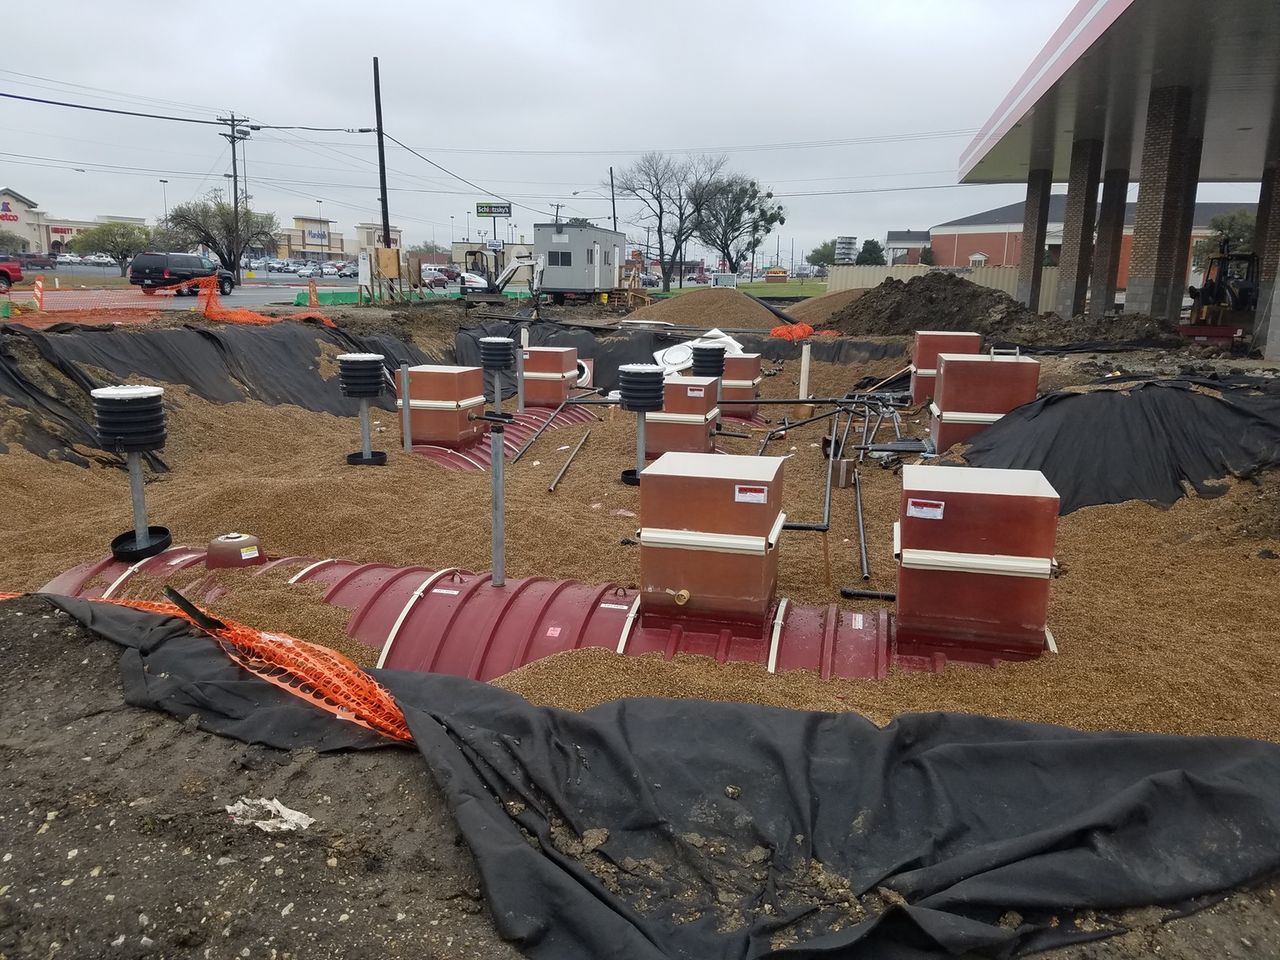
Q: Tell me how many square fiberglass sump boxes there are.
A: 8